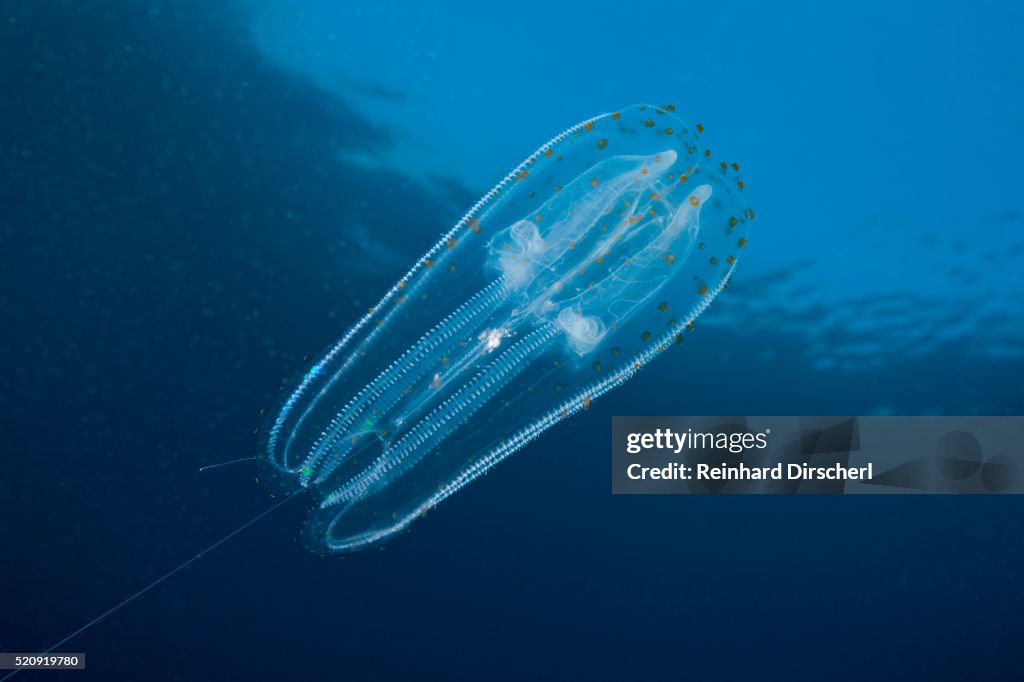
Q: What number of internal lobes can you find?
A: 2